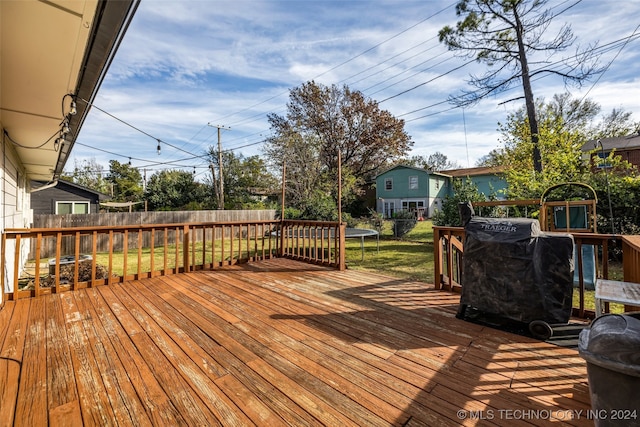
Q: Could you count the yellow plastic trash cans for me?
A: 0